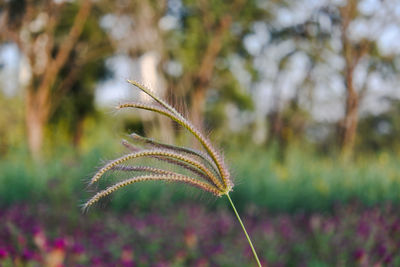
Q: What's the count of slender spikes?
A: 7